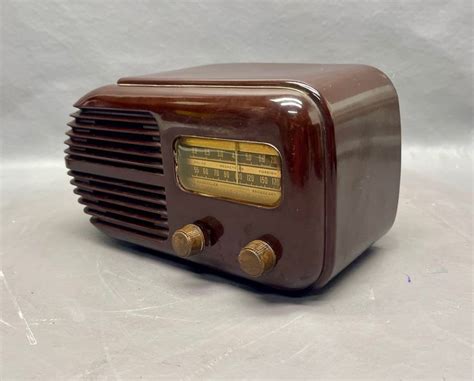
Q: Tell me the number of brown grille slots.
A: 12